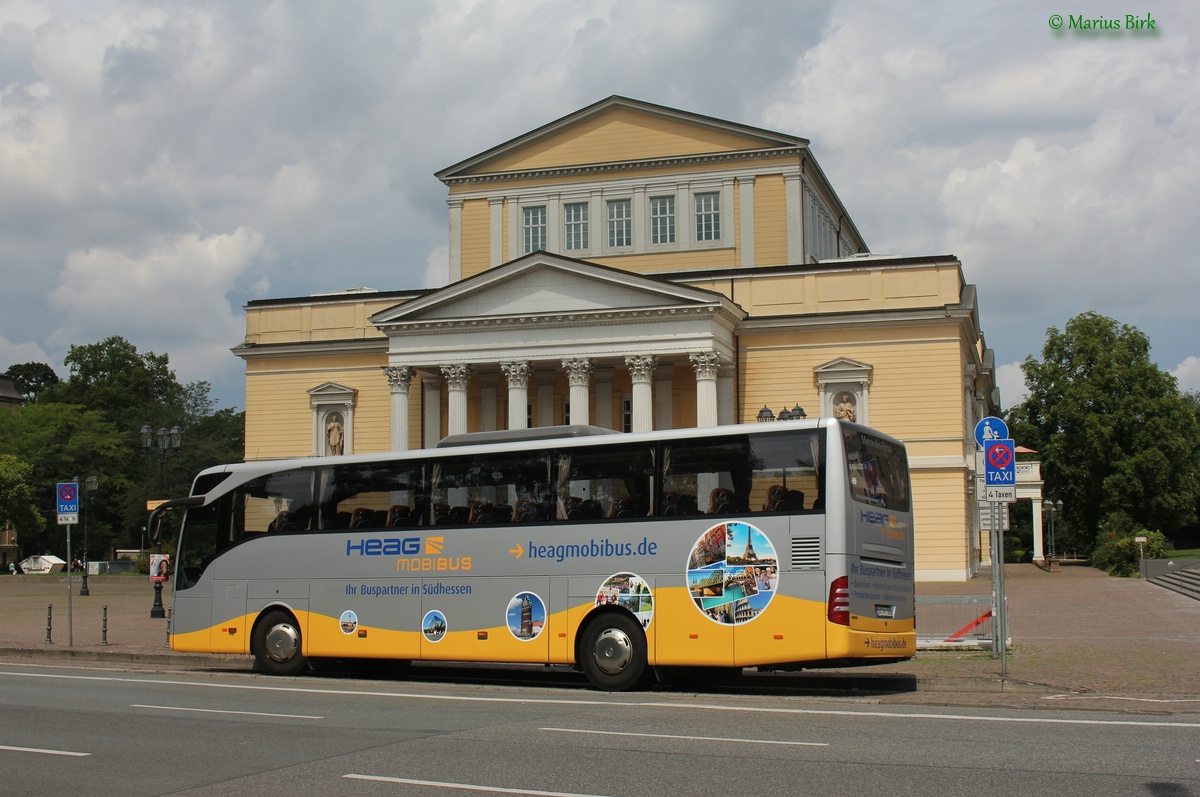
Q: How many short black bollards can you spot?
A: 3